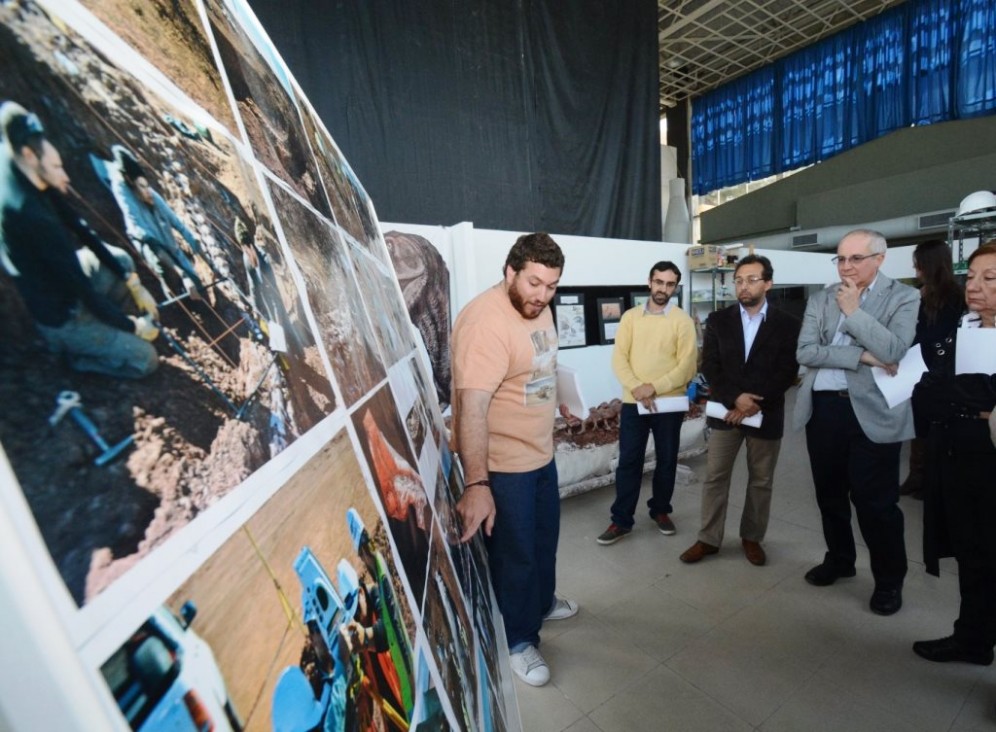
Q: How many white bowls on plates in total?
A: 0